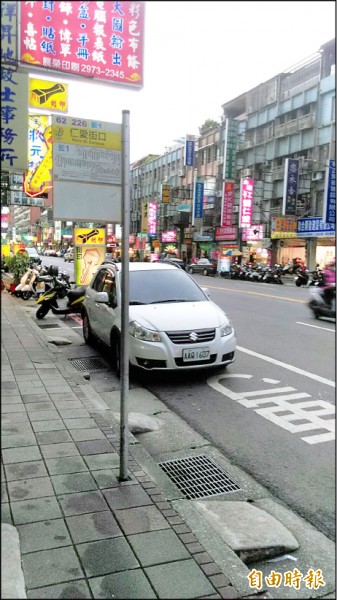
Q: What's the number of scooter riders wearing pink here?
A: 1